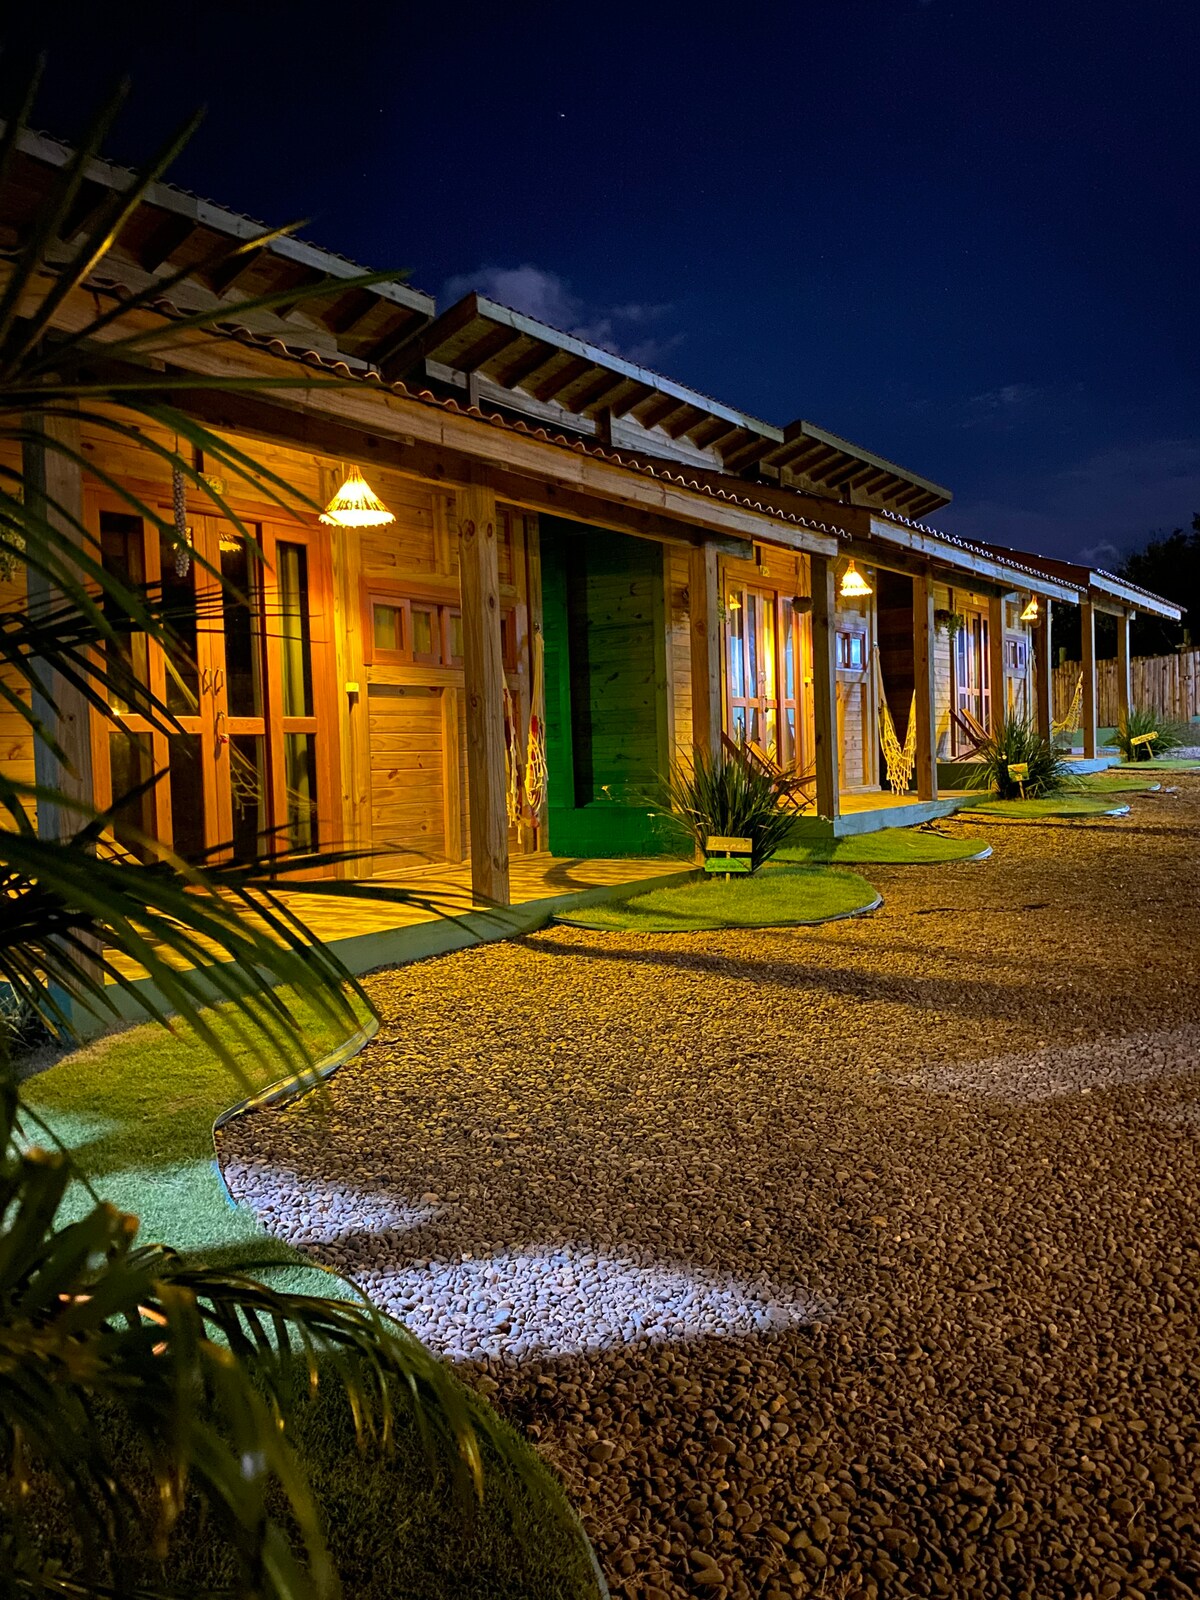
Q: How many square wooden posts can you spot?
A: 9